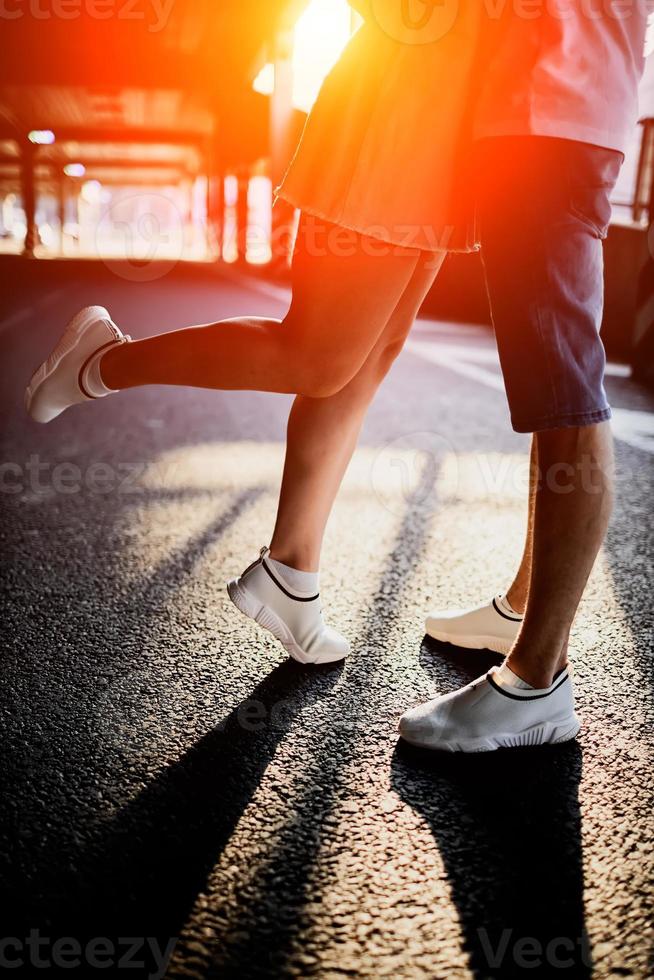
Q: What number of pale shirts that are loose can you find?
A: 1